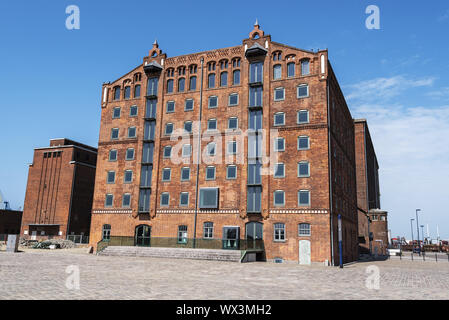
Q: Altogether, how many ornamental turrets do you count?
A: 2